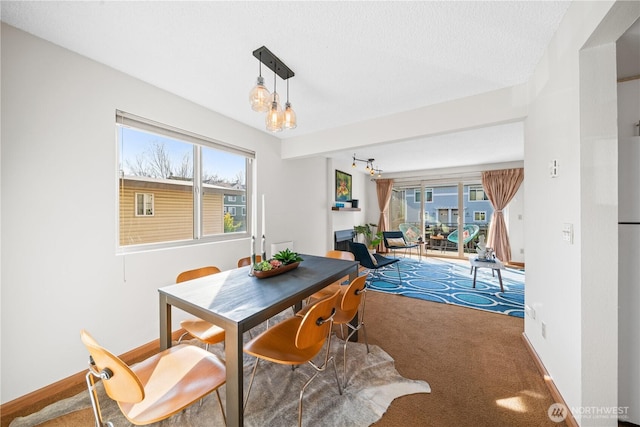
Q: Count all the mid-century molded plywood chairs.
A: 6